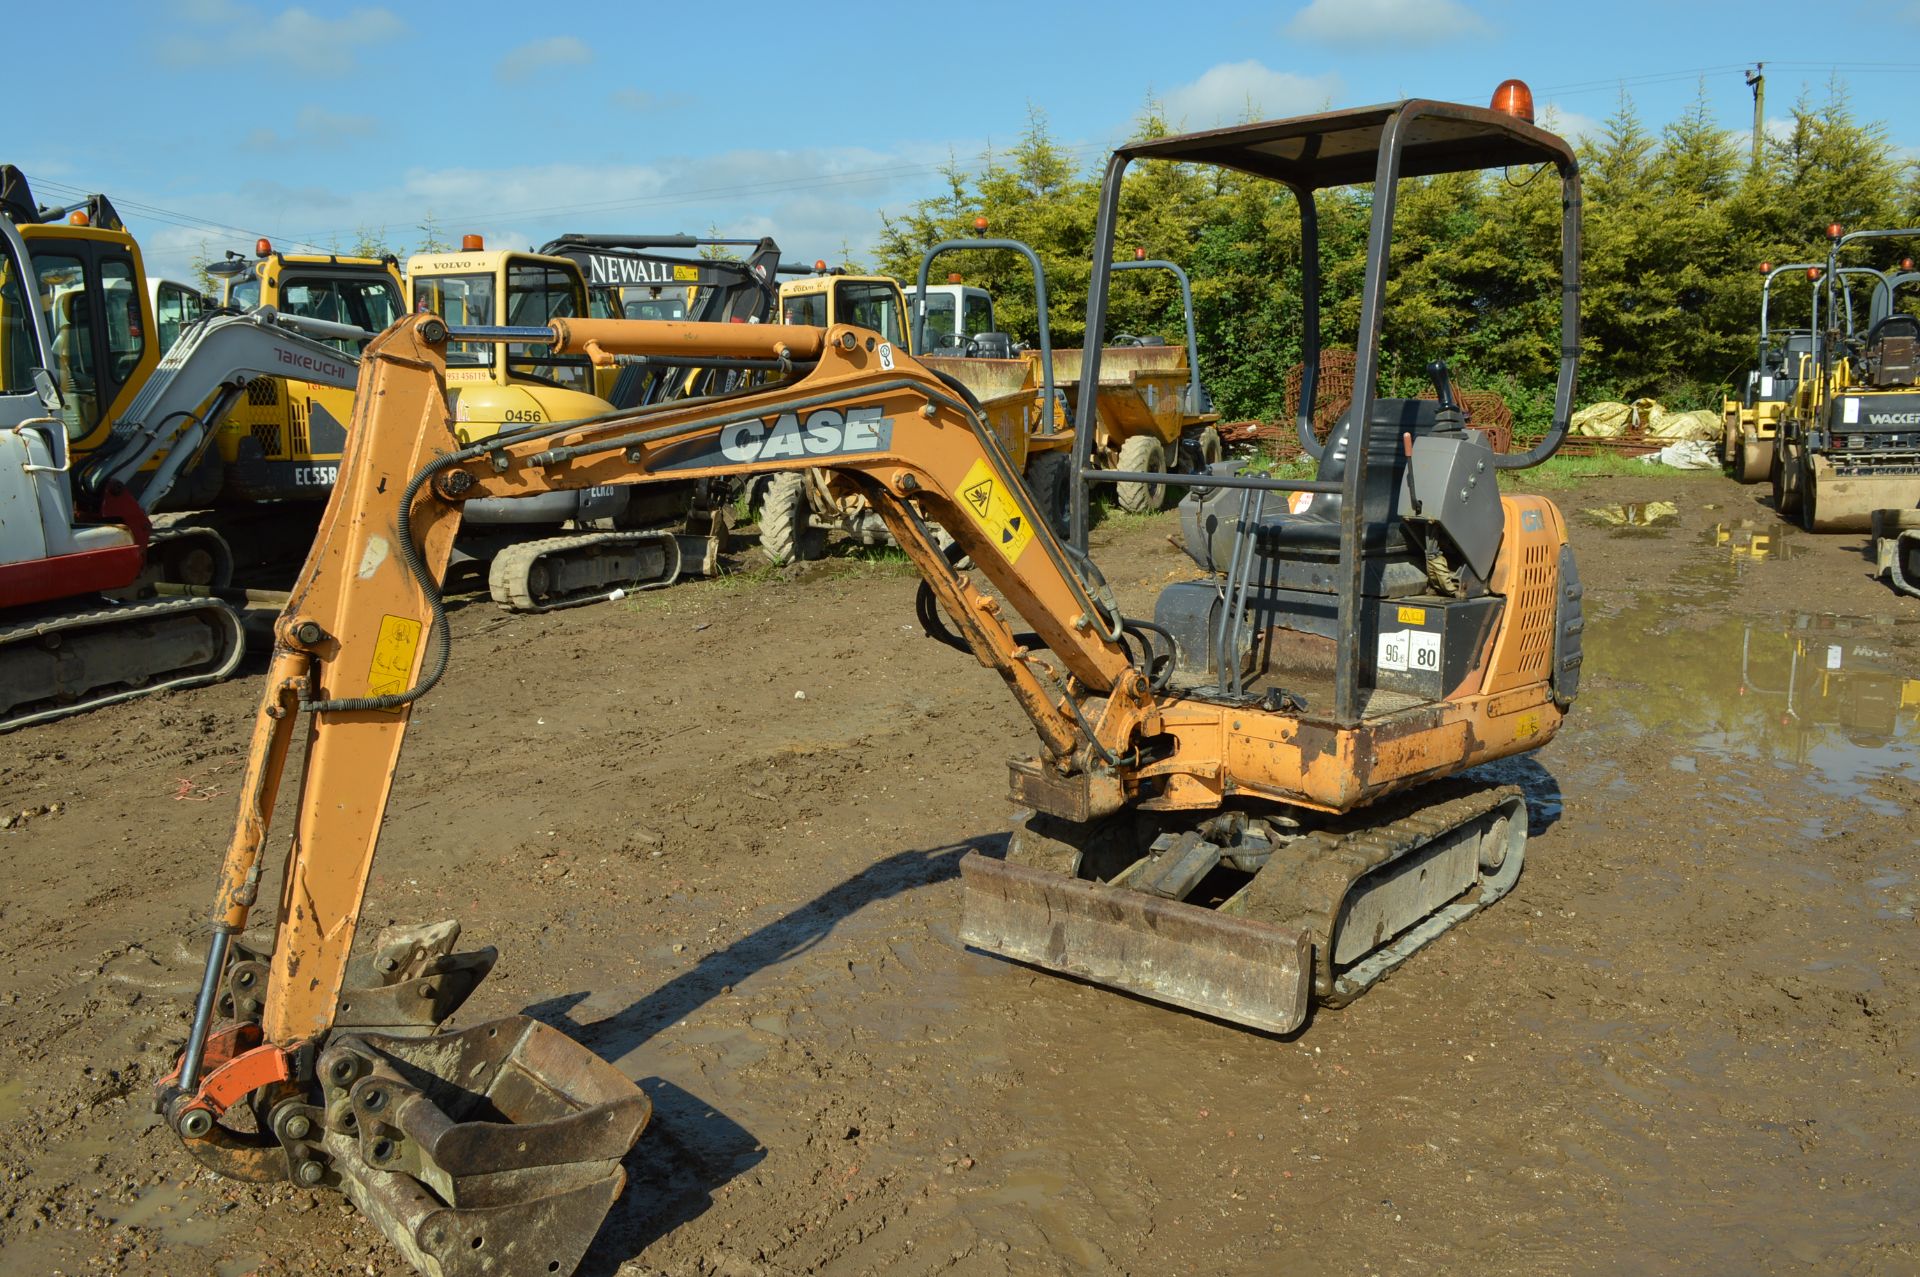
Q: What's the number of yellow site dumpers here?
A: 2